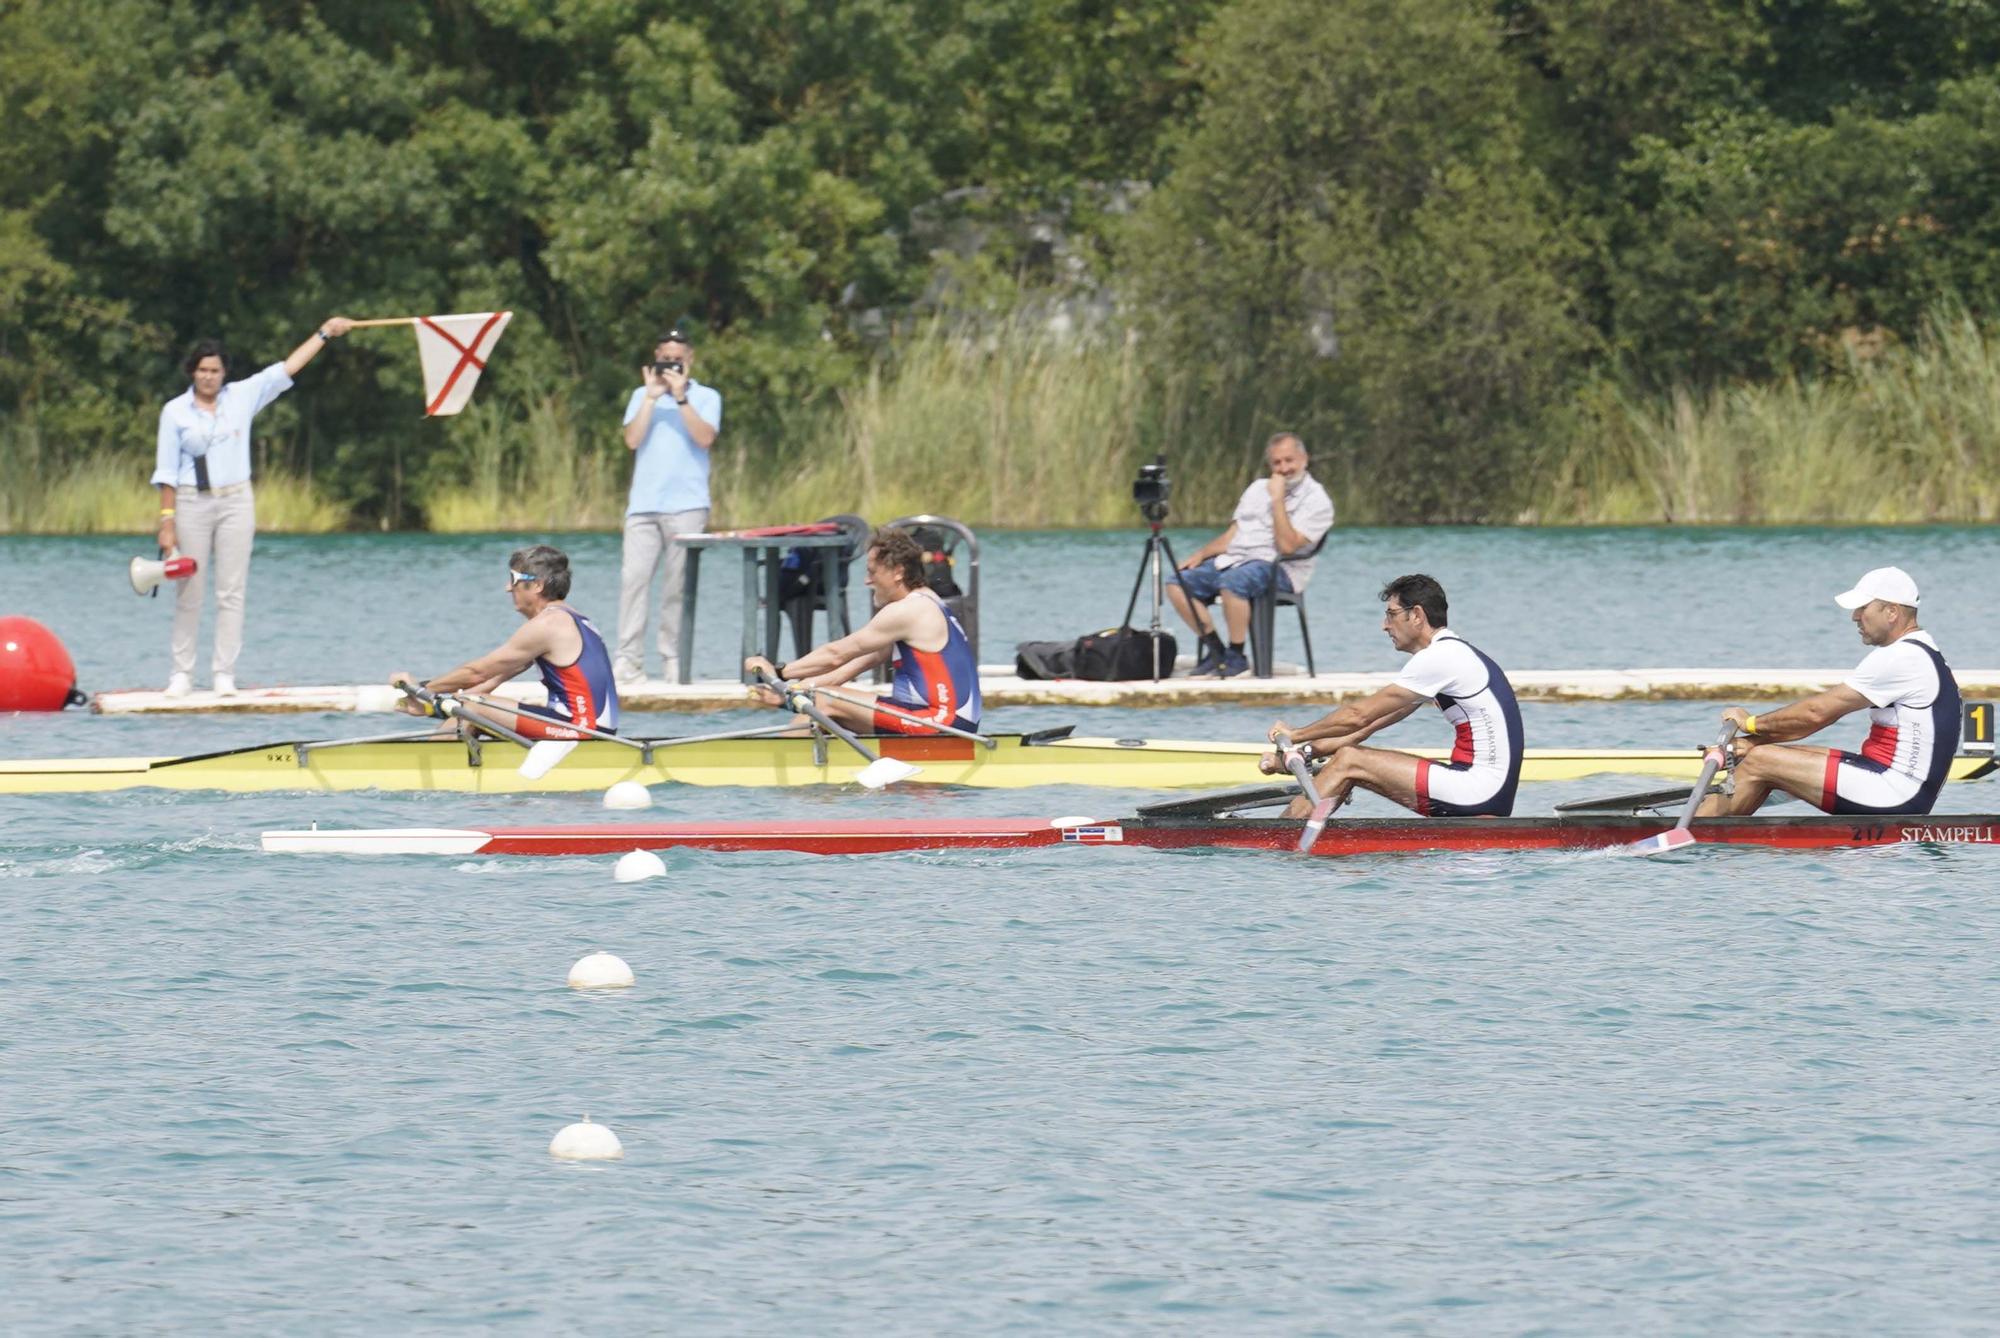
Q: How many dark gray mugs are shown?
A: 0